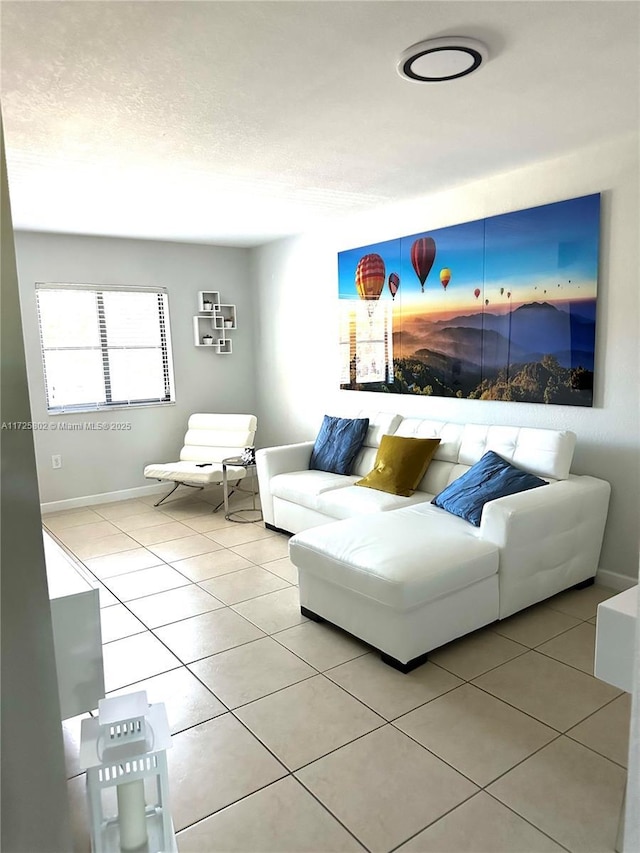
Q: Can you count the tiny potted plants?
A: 3